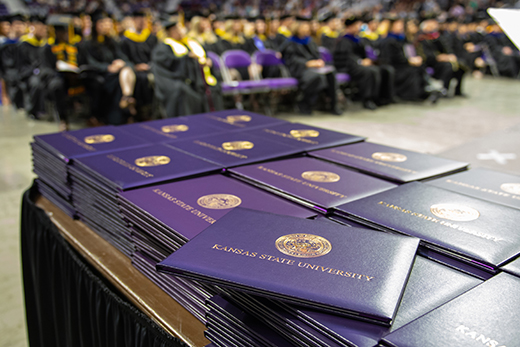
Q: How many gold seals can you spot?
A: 12